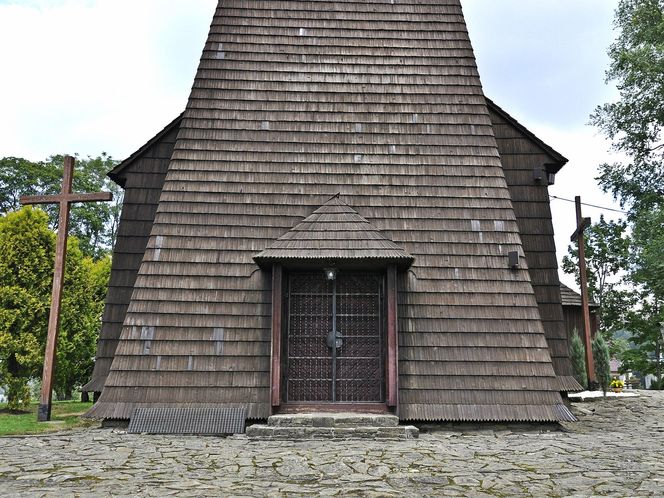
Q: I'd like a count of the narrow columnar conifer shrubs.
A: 2